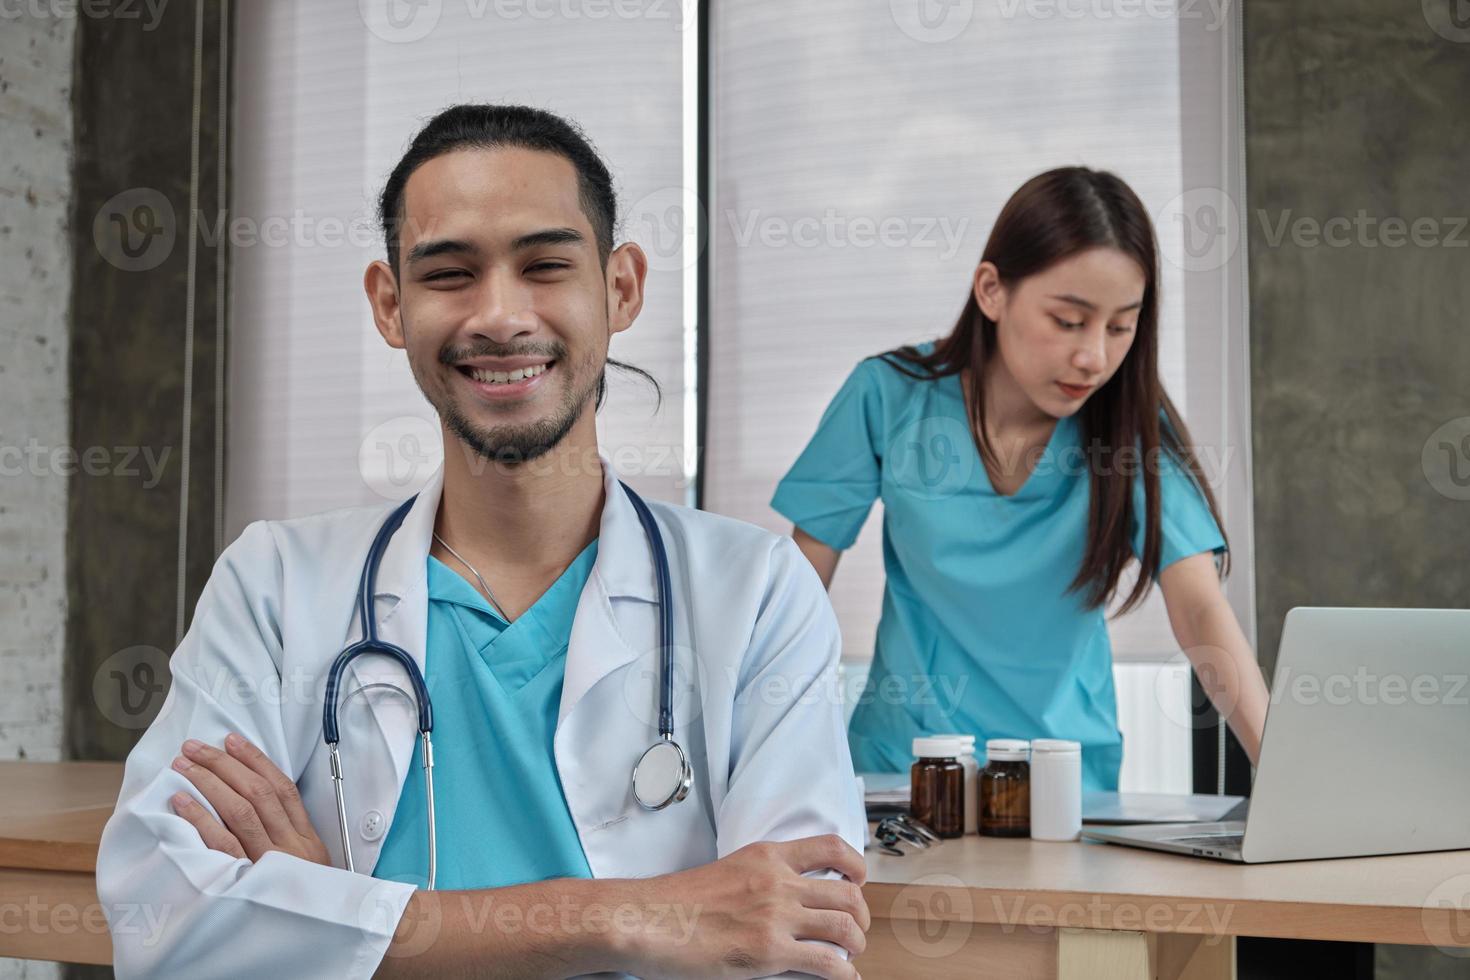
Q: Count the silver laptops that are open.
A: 1